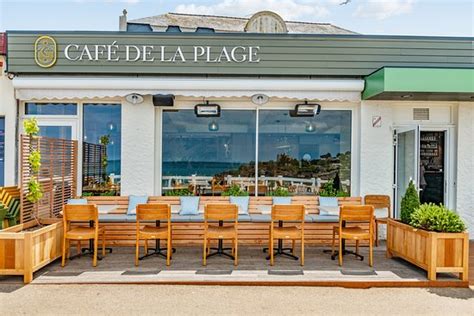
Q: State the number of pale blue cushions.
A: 6